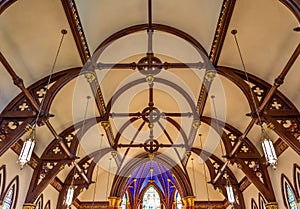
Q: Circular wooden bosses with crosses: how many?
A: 3